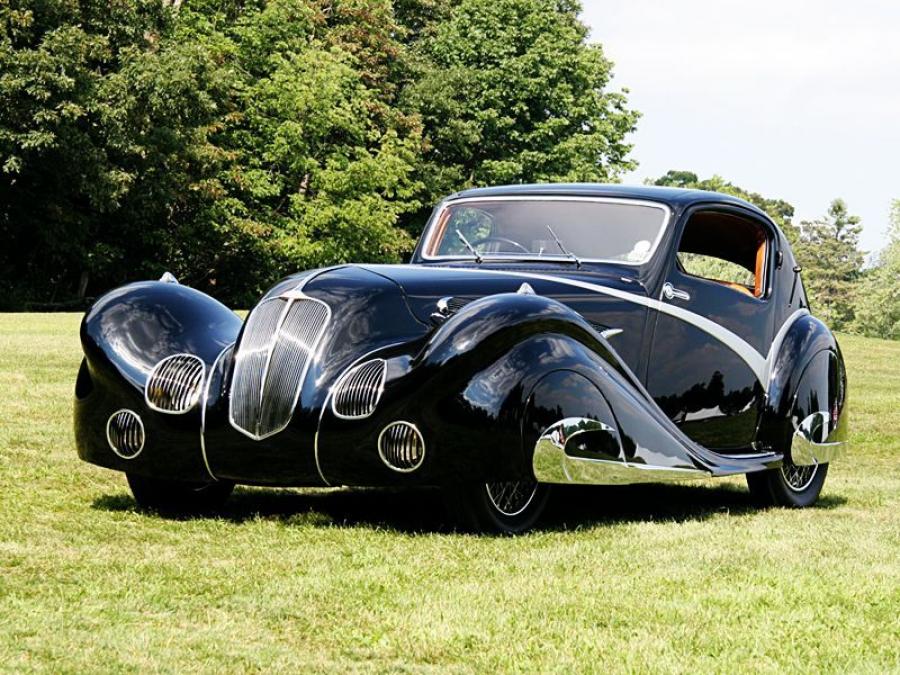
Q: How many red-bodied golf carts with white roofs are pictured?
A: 0